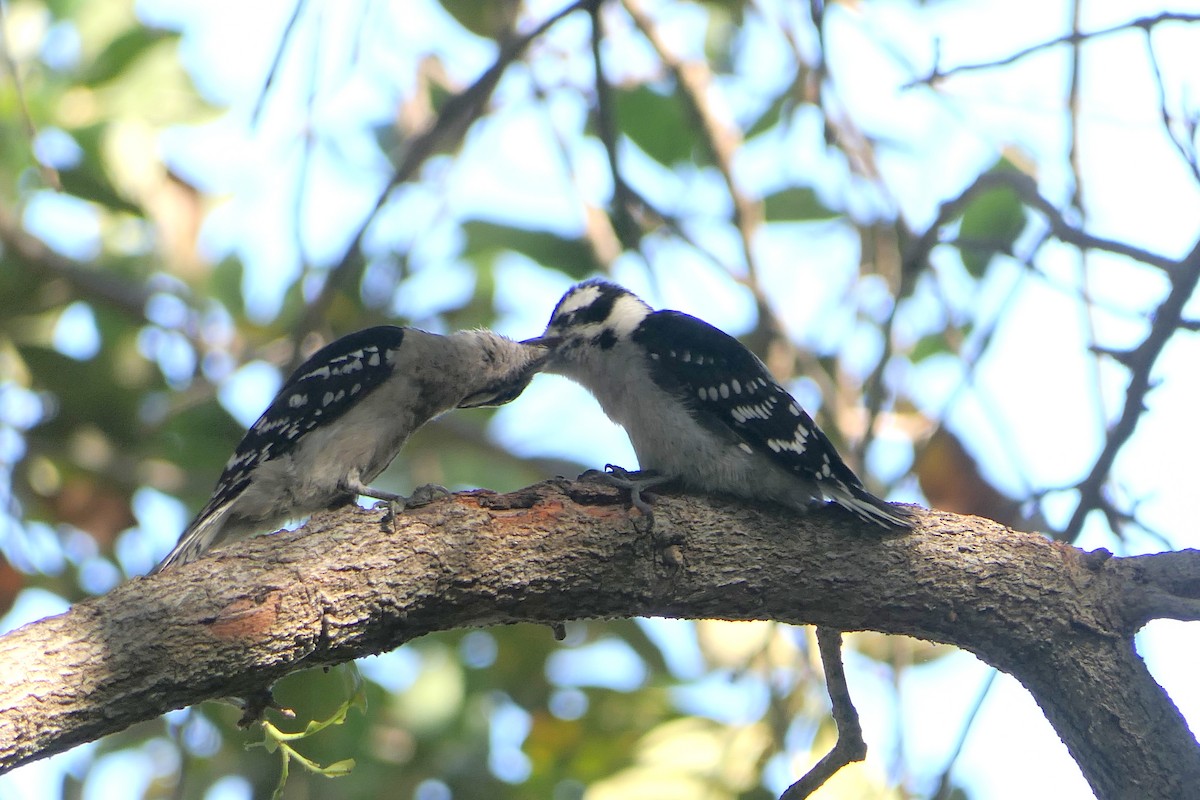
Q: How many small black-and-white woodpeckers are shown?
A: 2